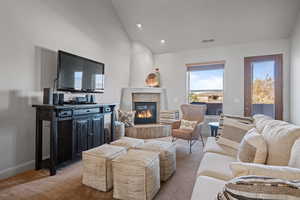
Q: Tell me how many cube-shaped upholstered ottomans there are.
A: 4